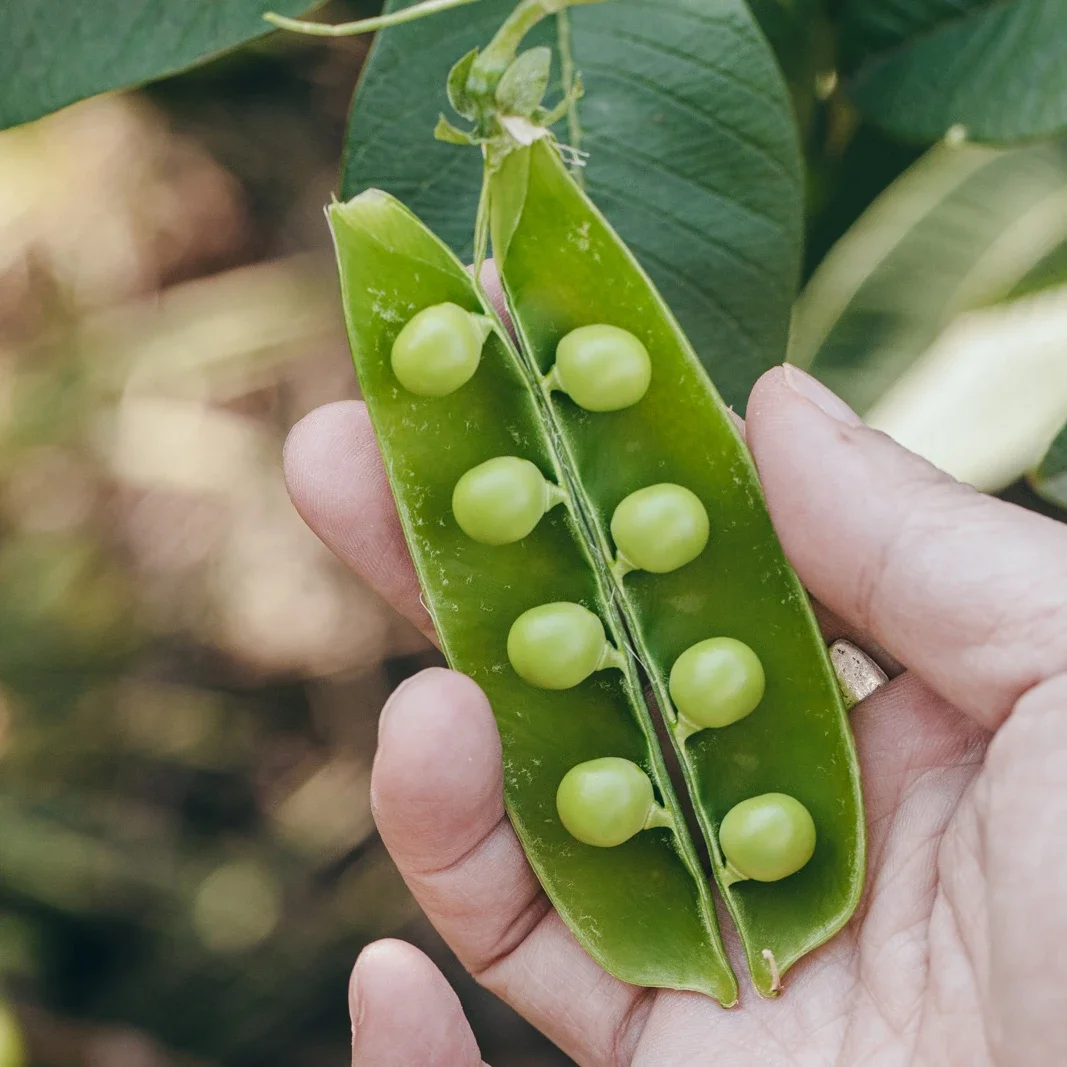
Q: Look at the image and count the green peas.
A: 8